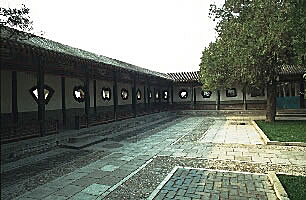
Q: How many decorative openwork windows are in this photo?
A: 12